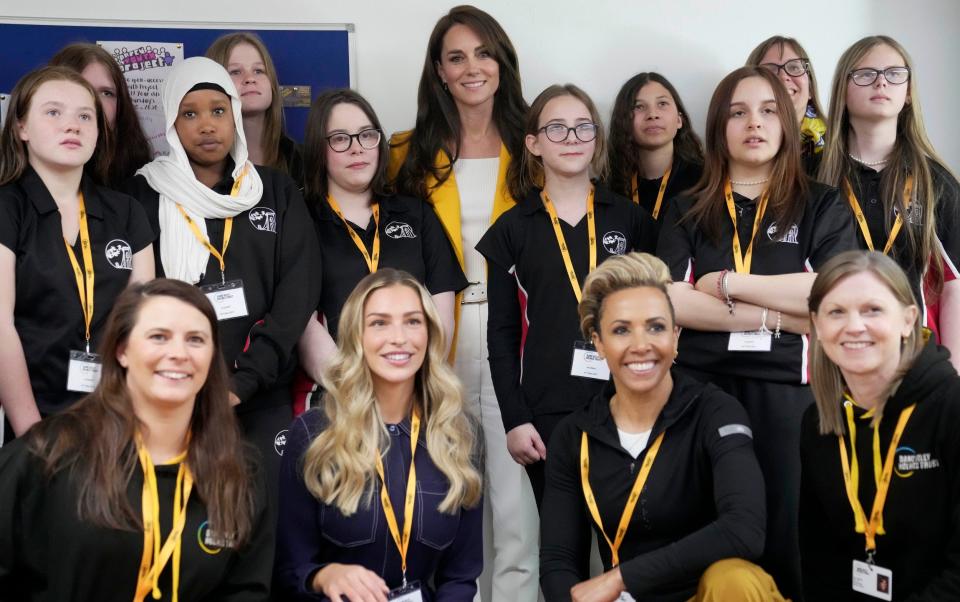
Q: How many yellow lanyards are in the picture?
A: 11